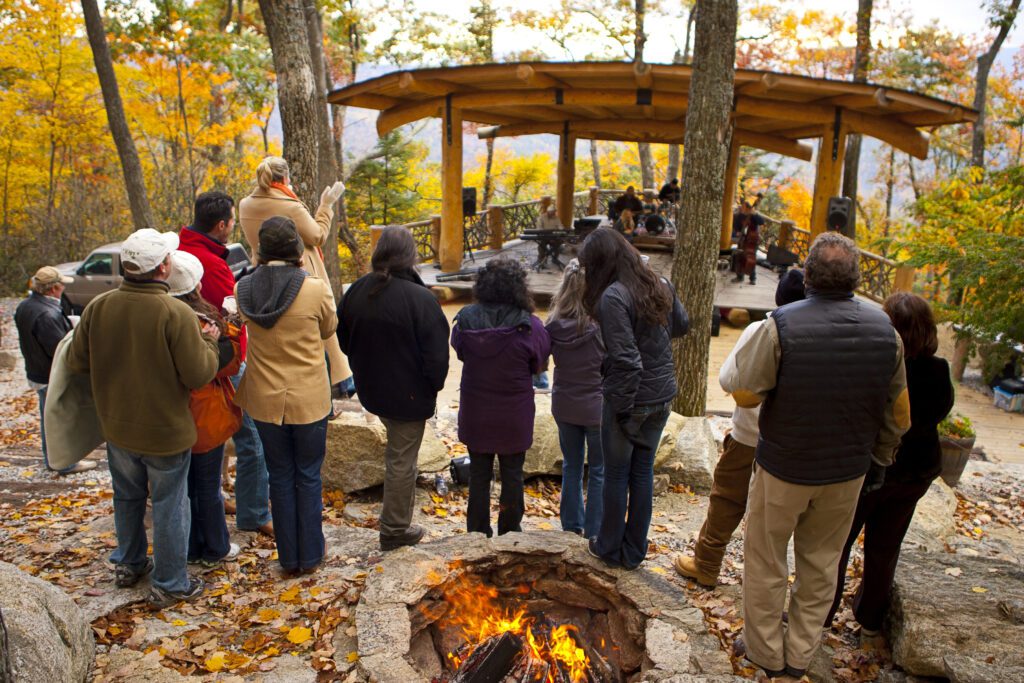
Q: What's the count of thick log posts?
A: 4